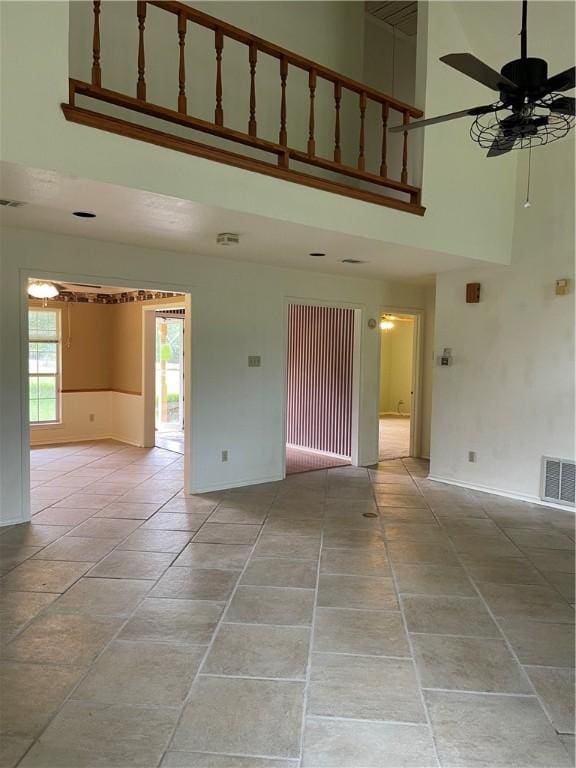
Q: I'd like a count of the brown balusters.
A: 11